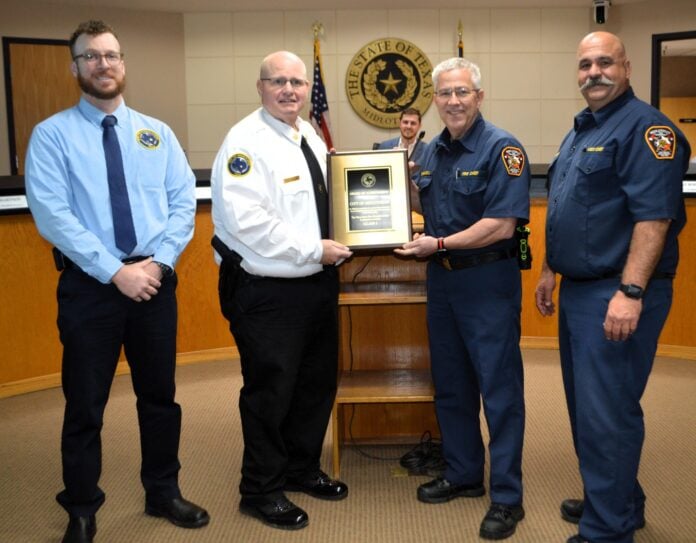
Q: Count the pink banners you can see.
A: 0